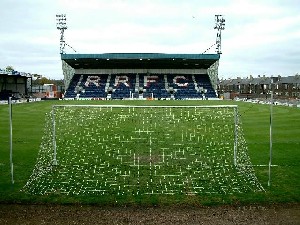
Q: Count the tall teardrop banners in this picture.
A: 0